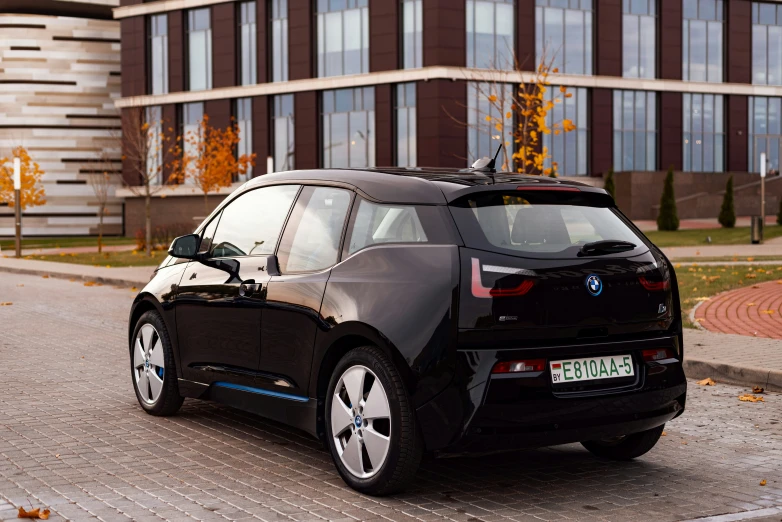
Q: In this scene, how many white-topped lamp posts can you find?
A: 3